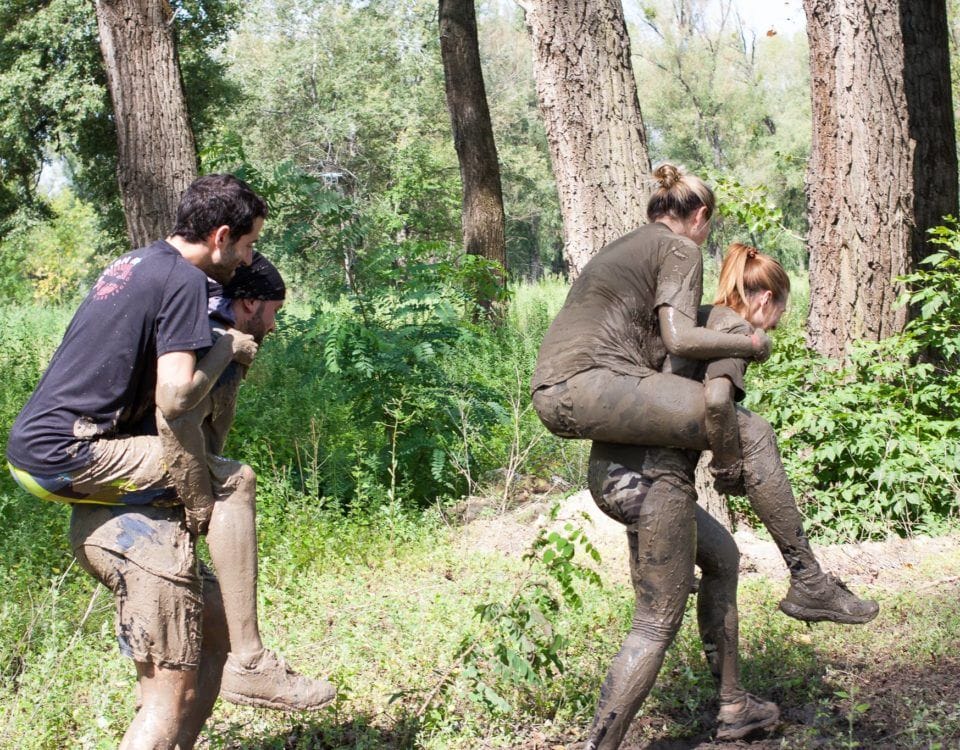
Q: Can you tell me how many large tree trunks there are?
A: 5